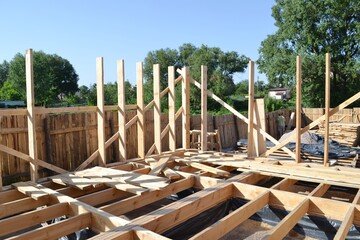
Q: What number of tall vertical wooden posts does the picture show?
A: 11